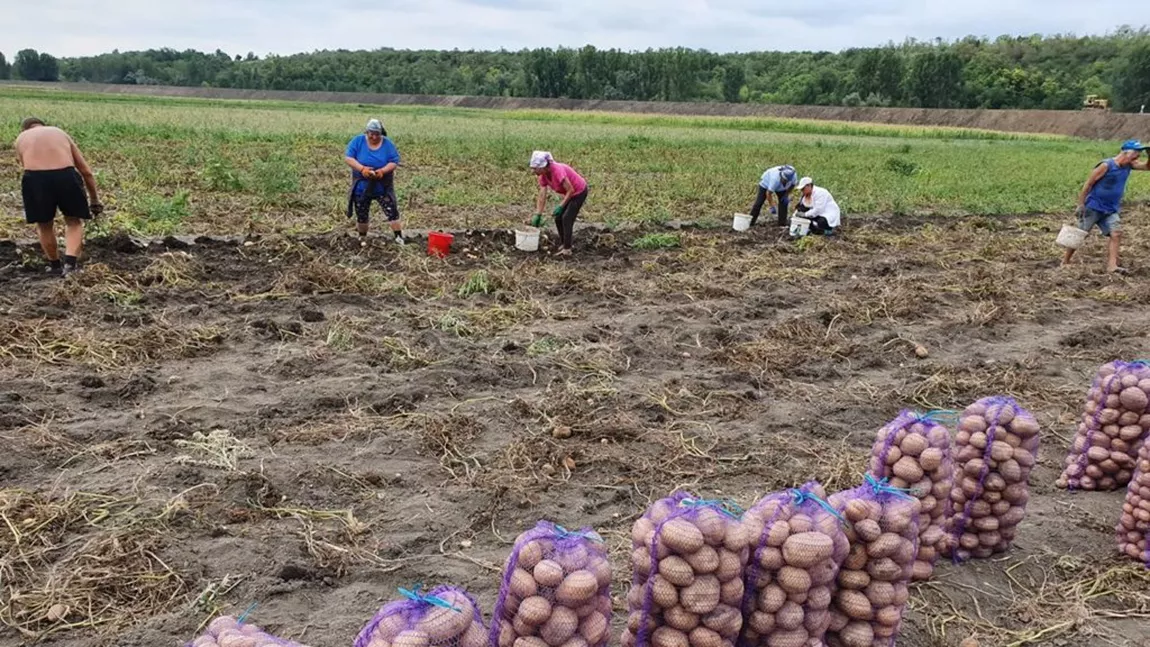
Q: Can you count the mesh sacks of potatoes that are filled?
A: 10